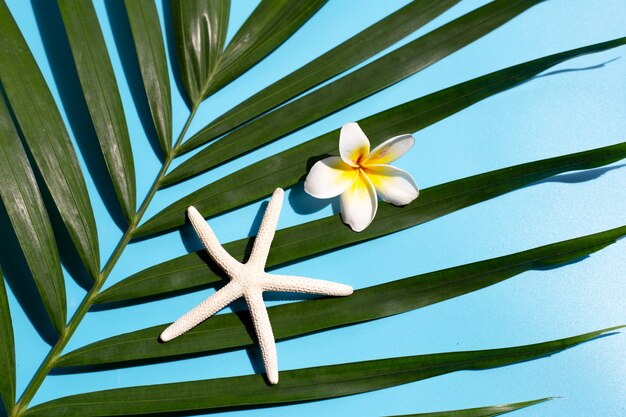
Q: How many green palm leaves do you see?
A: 14